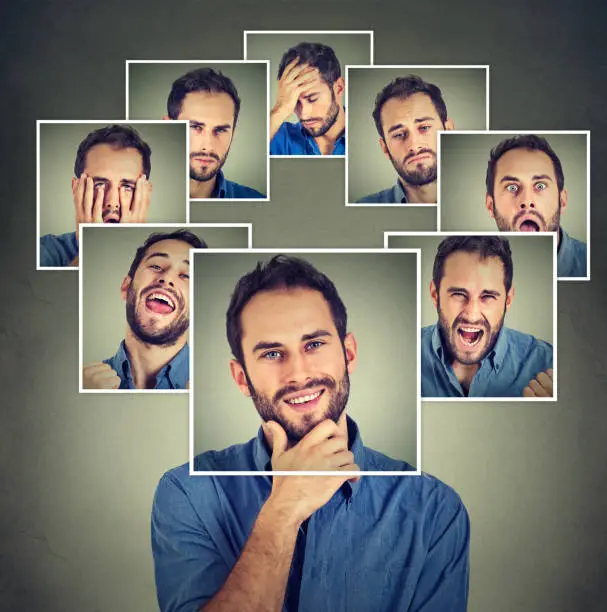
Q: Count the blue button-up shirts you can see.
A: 8